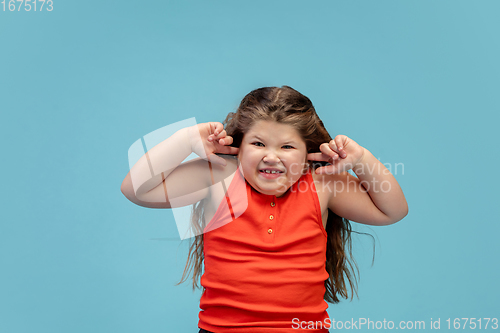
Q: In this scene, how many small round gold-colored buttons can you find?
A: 3